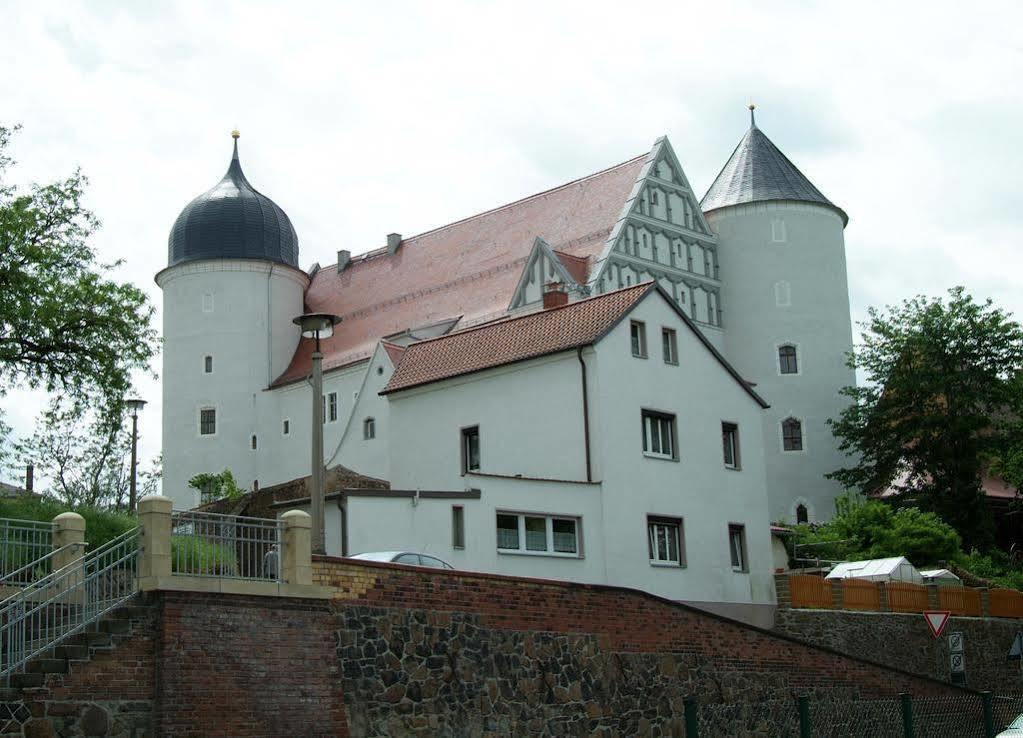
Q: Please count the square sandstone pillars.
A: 3